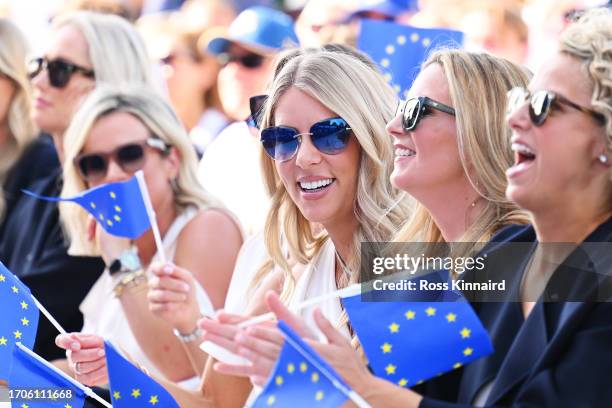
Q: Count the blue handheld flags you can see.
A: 7